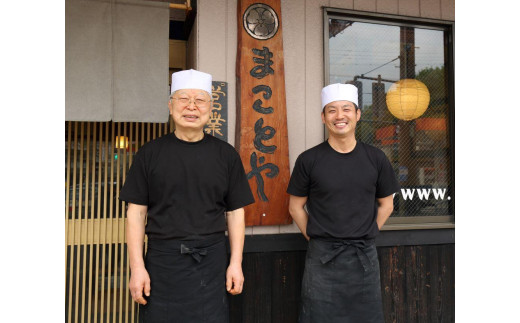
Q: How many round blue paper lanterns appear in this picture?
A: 0